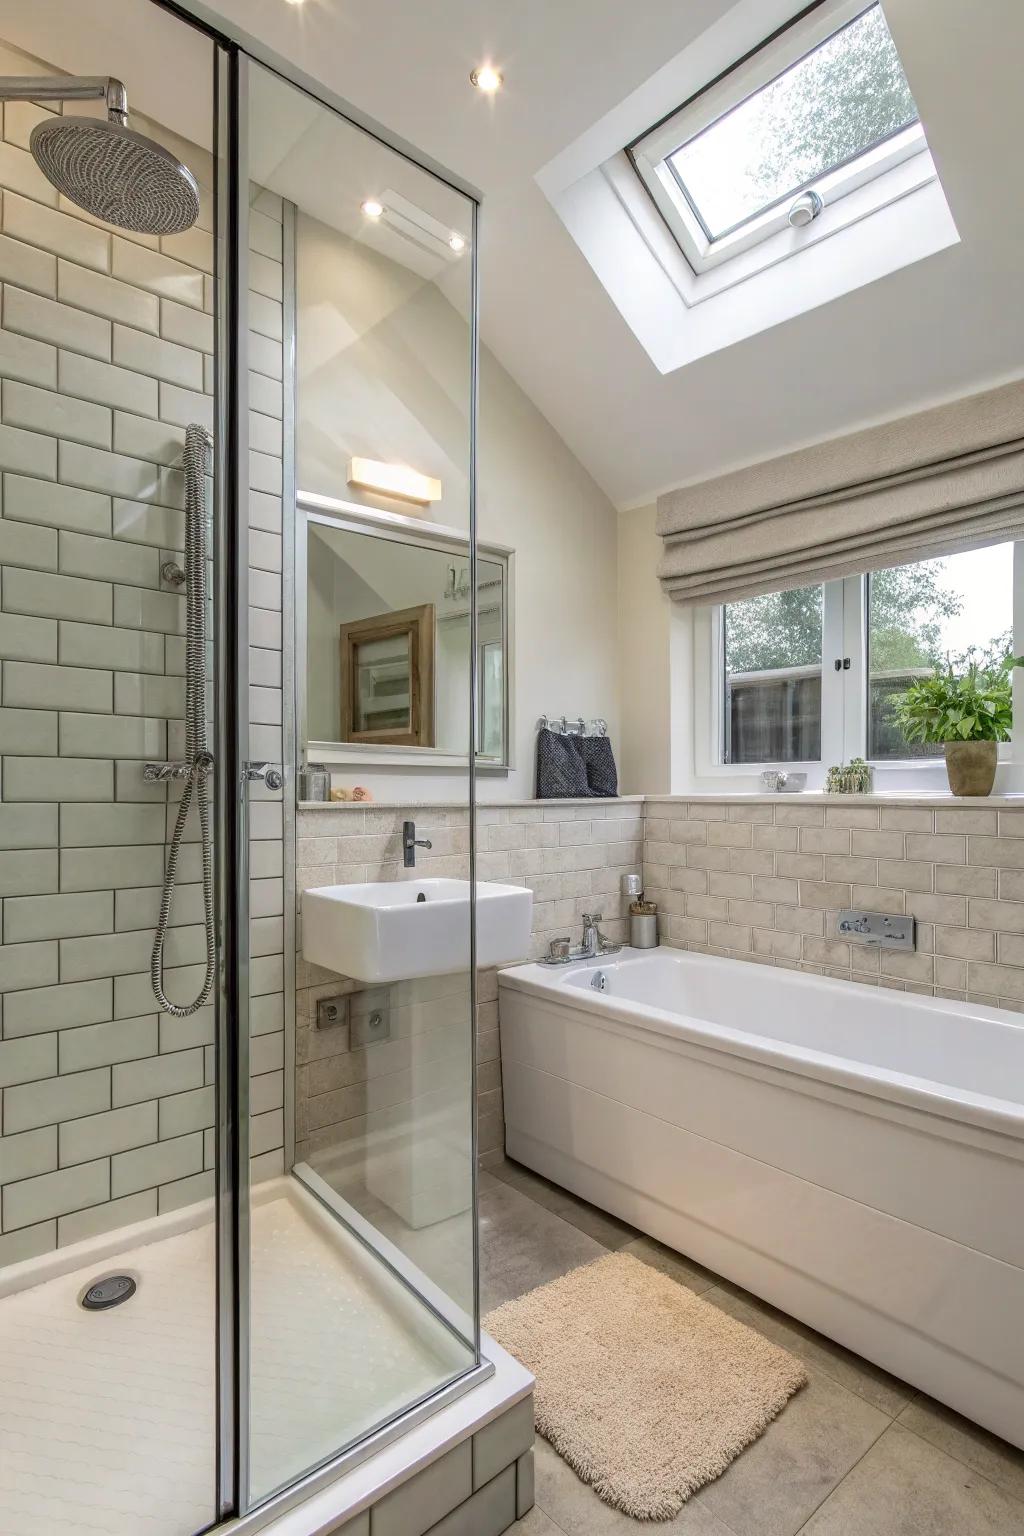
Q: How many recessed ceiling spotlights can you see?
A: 4